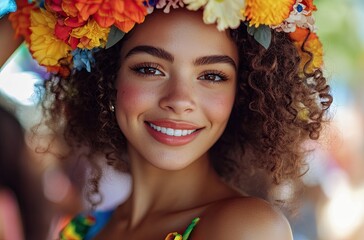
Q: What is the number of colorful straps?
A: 2